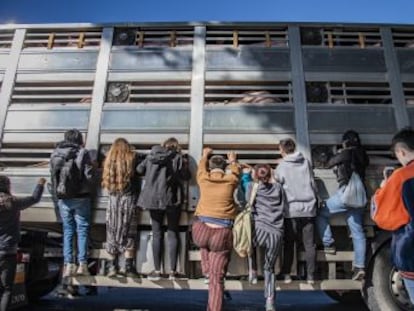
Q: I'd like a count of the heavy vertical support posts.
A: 5